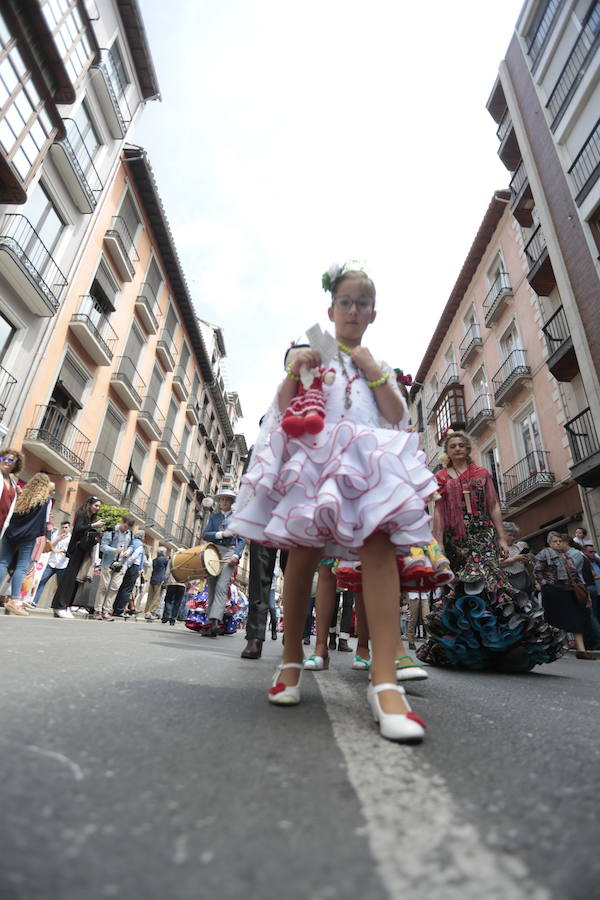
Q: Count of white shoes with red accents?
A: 2